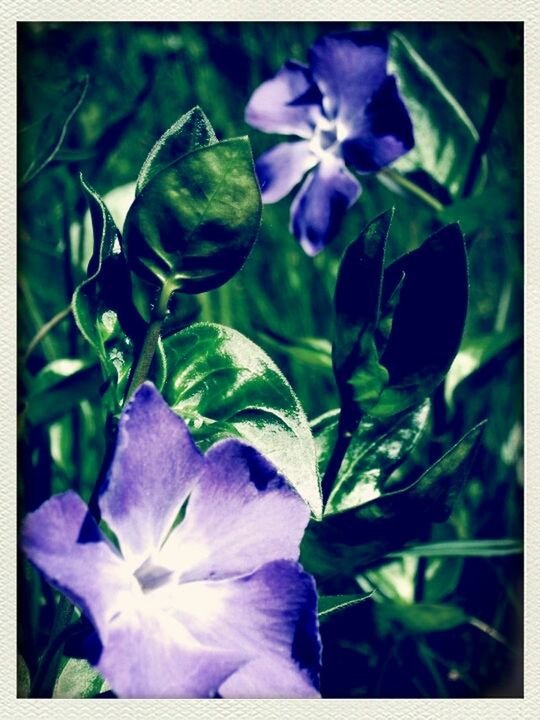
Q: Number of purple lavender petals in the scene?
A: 10